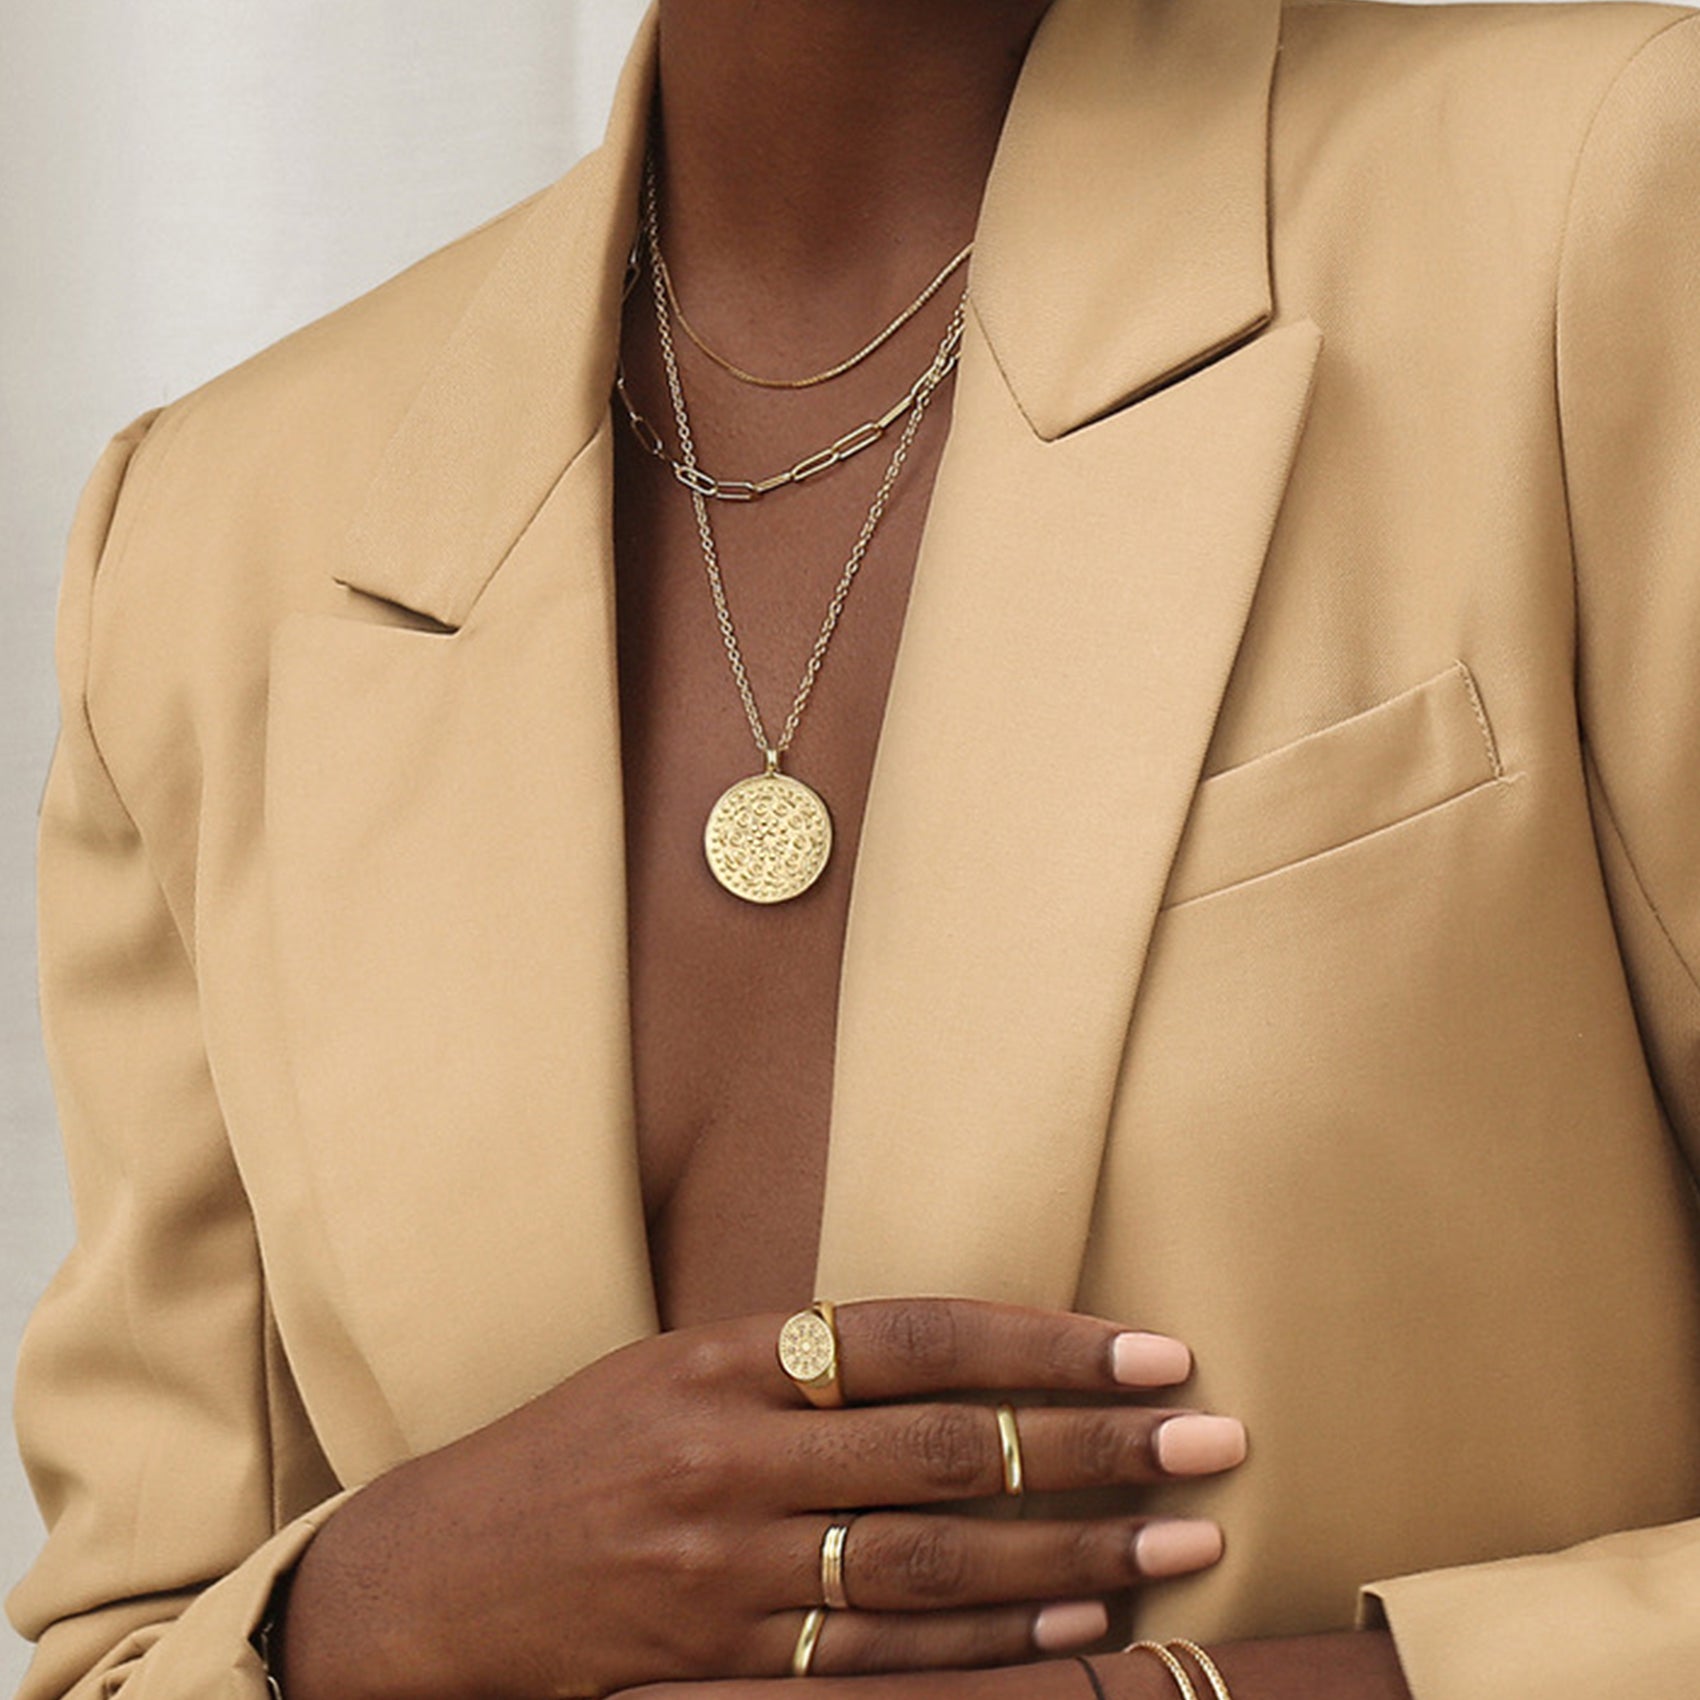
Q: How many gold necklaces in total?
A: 3